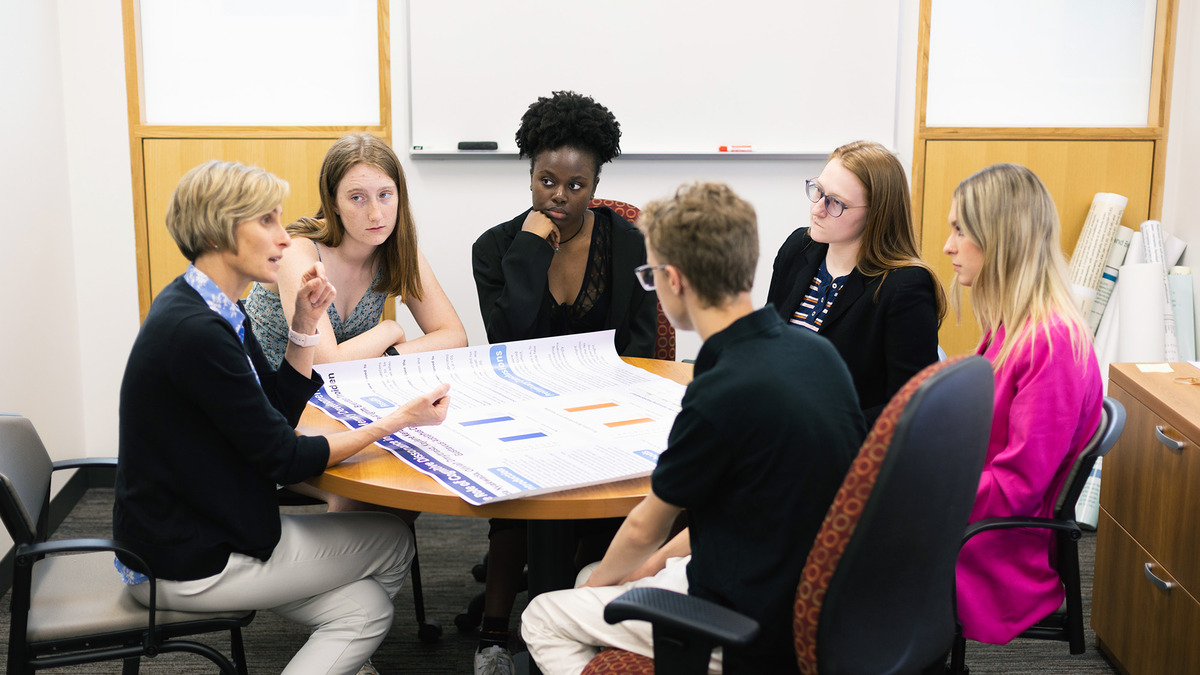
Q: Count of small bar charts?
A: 2